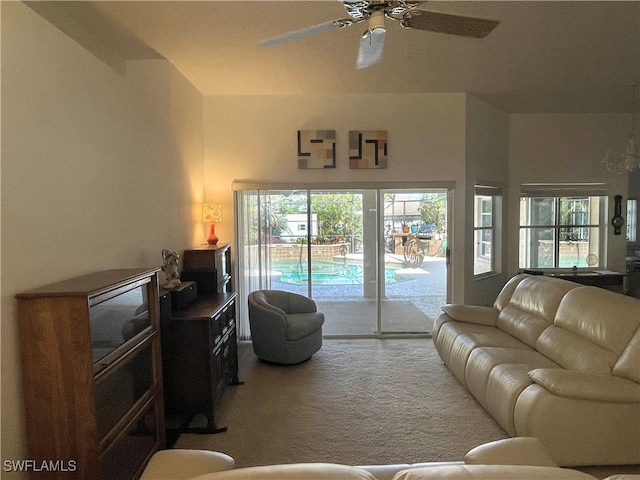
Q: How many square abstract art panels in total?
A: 2